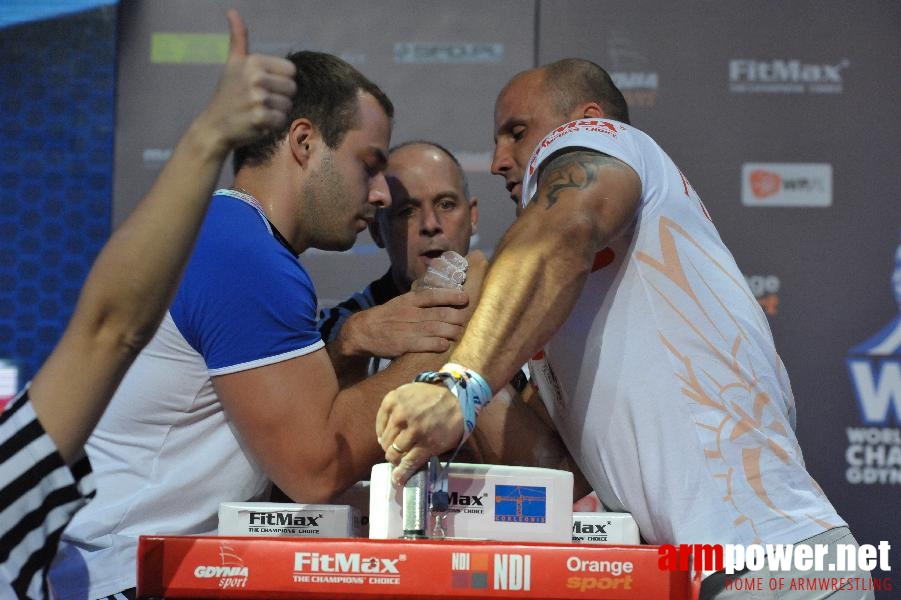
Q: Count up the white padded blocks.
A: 3